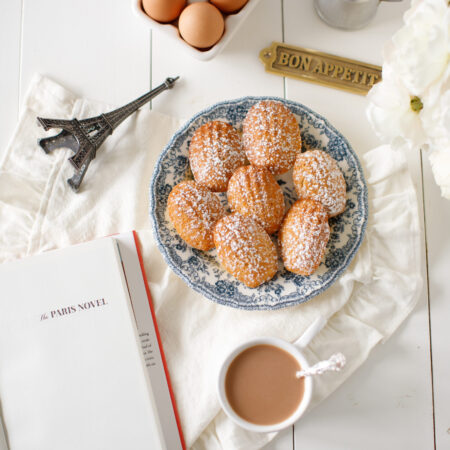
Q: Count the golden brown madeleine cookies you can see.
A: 7